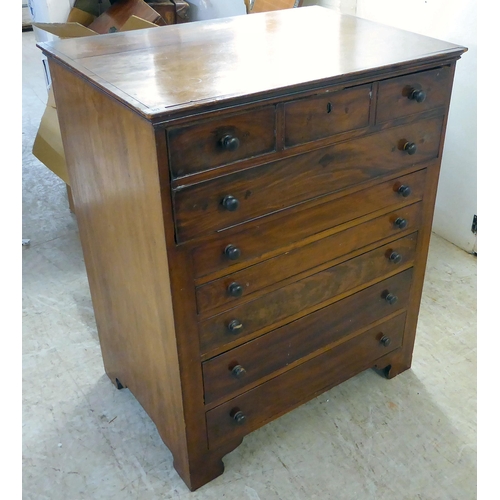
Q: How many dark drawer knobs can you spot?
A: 14